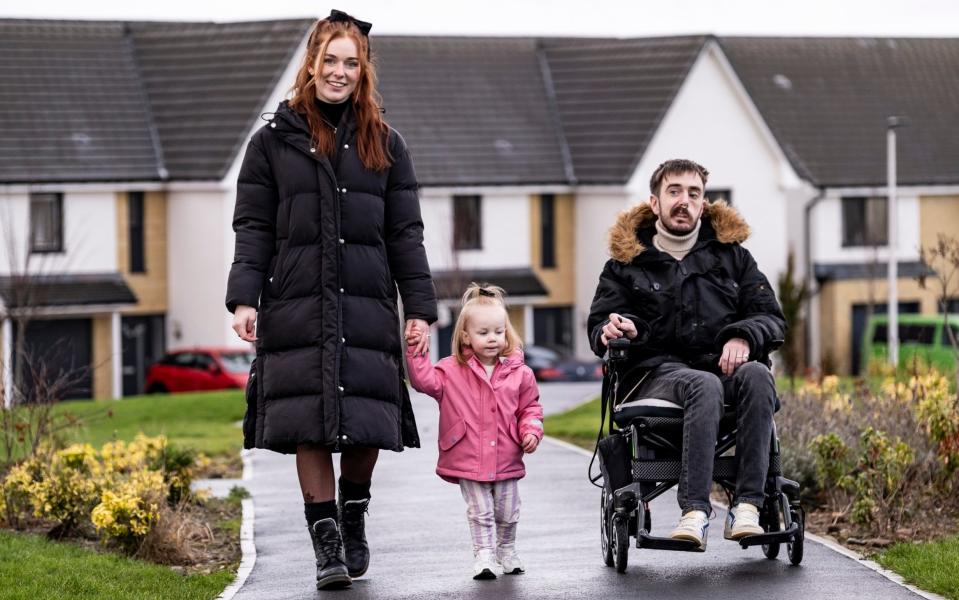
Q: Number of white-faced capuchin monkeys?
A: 0